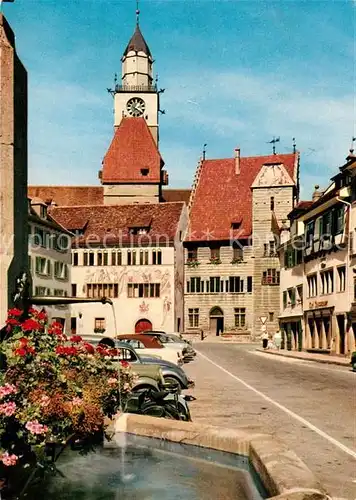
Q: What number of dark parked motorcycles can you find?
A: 1